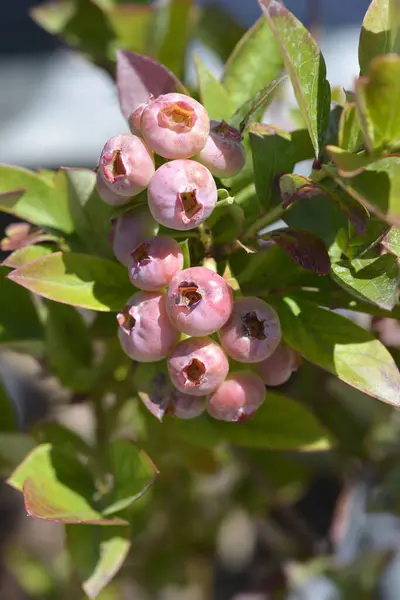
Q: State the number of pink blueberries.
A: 15